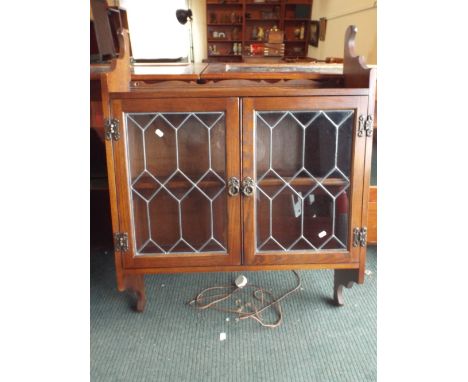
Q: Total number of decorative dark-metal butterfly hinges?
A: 4